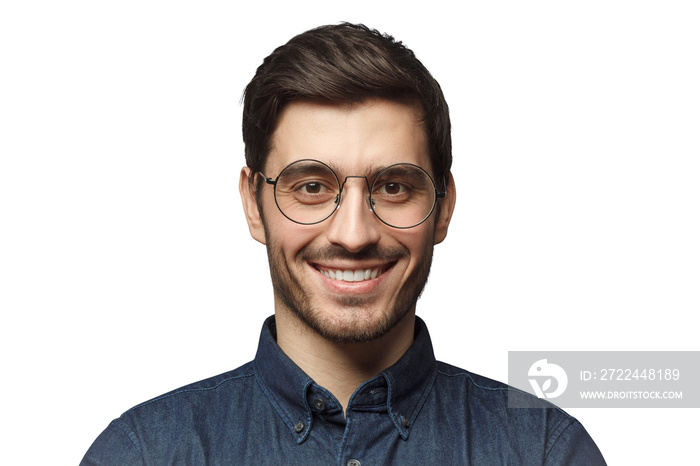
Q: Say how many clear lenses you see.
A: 2